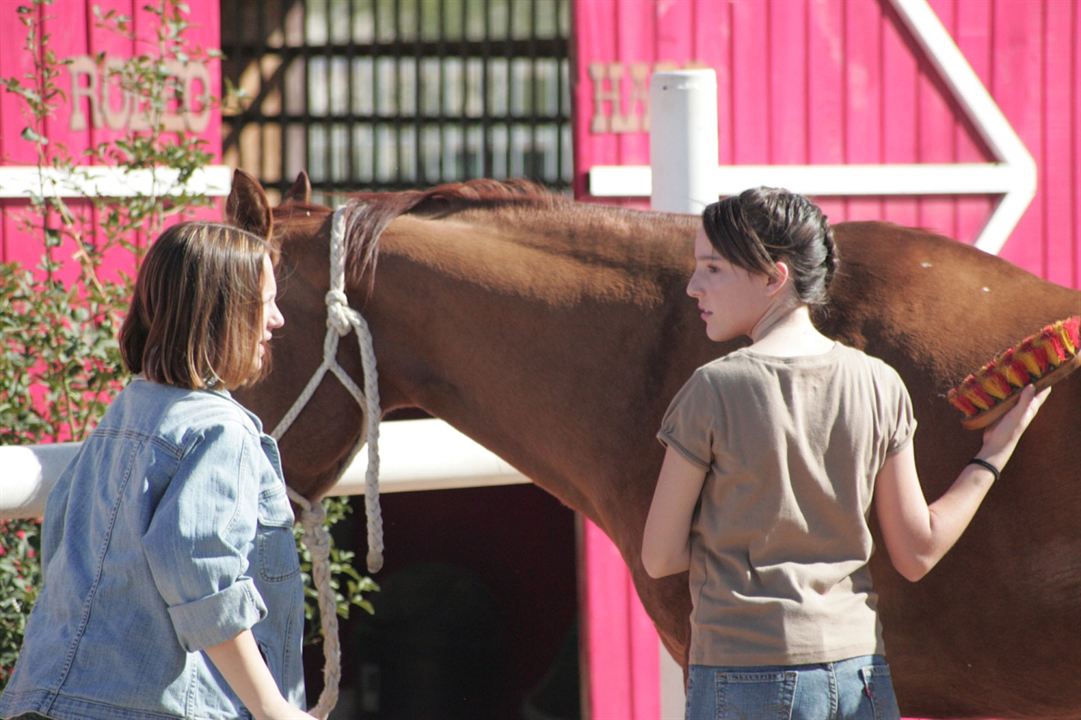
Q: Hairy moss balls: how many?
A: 0